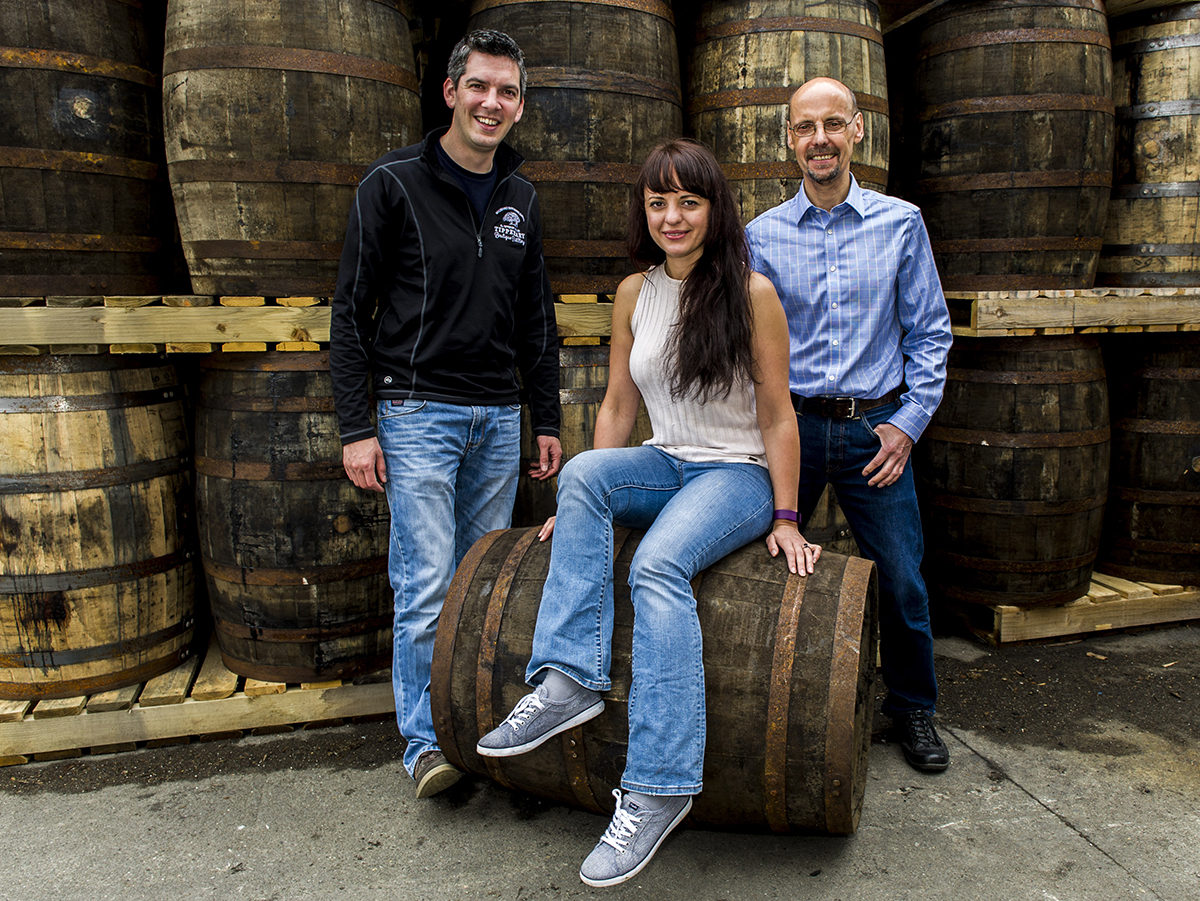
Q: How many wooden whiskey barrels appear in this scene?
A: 13